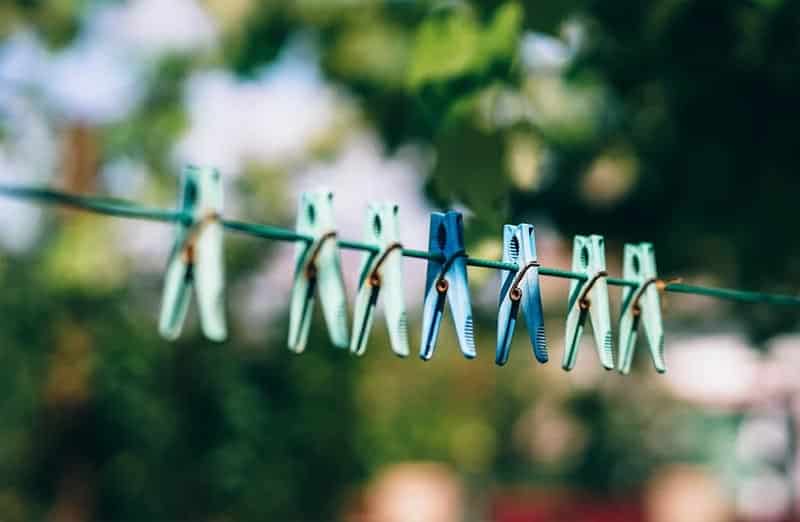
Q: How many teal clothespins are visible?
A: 5